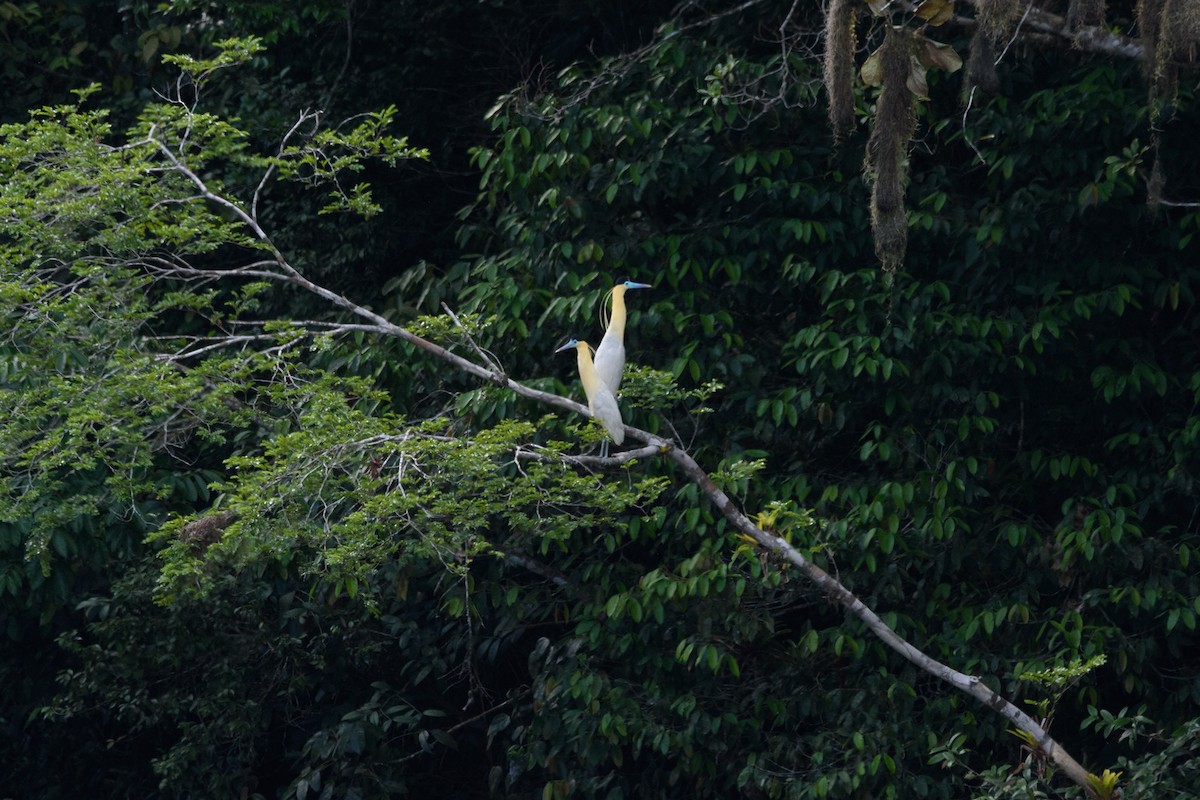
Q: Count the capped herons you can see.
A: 2